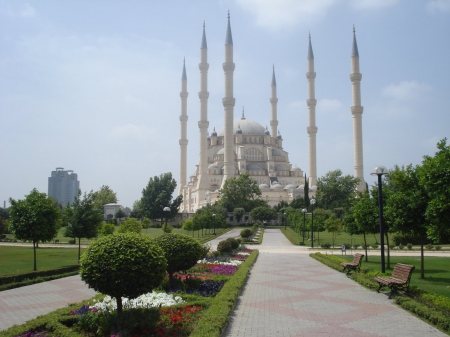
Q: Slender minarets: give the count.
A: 6